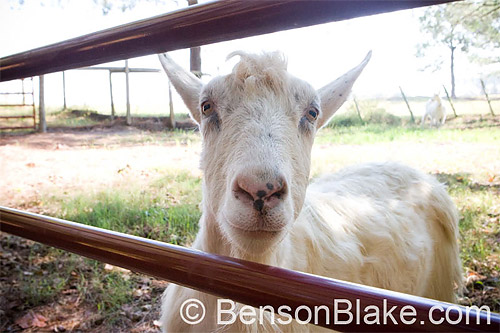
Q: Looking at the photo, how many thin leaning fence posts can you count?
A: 4